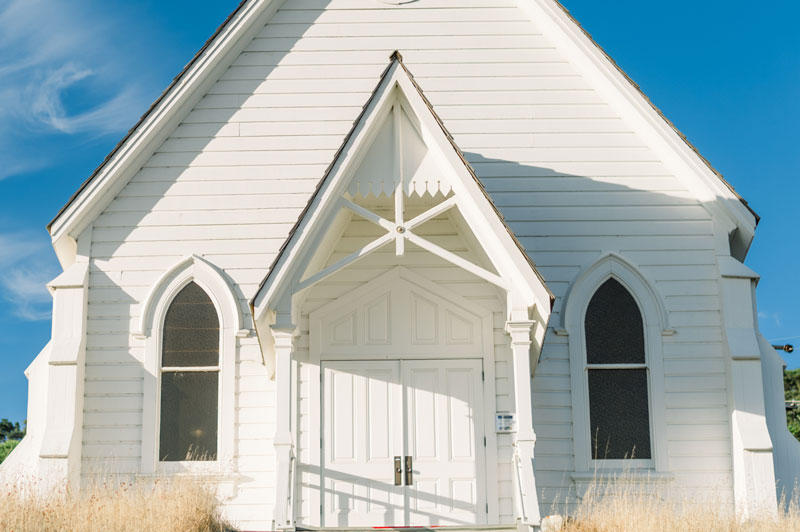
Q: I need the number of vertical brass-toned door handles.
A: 2